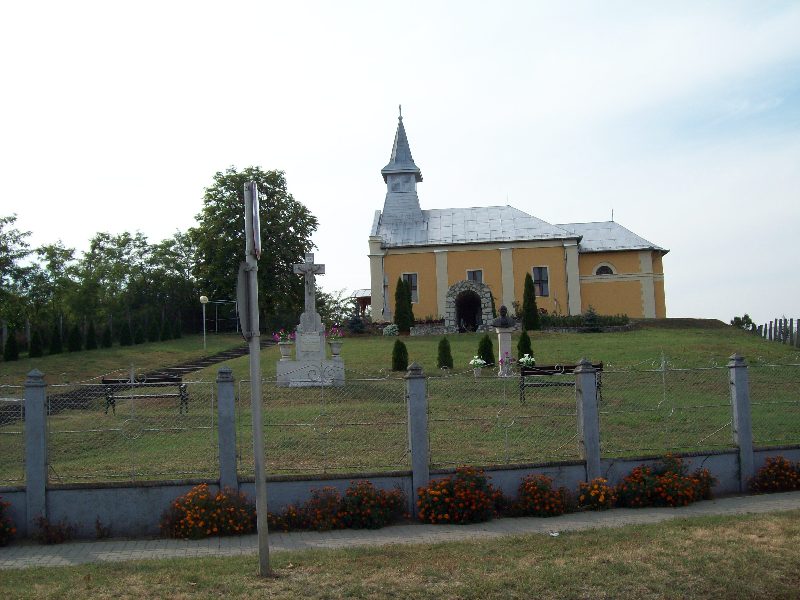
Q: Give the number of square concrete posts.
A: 5